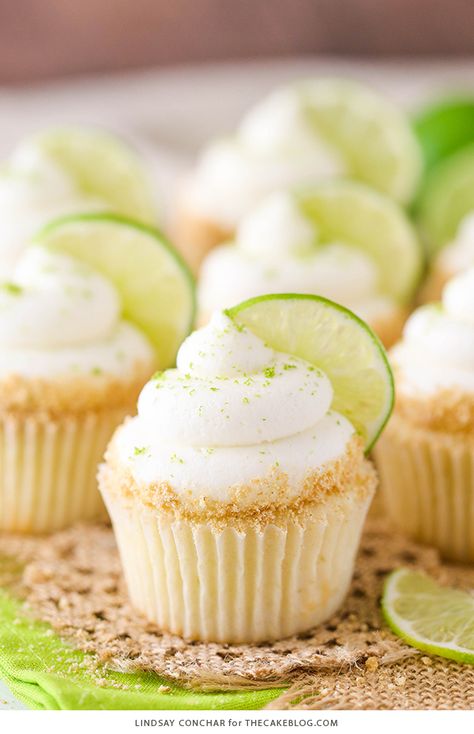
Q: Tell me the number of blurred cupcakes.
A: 6